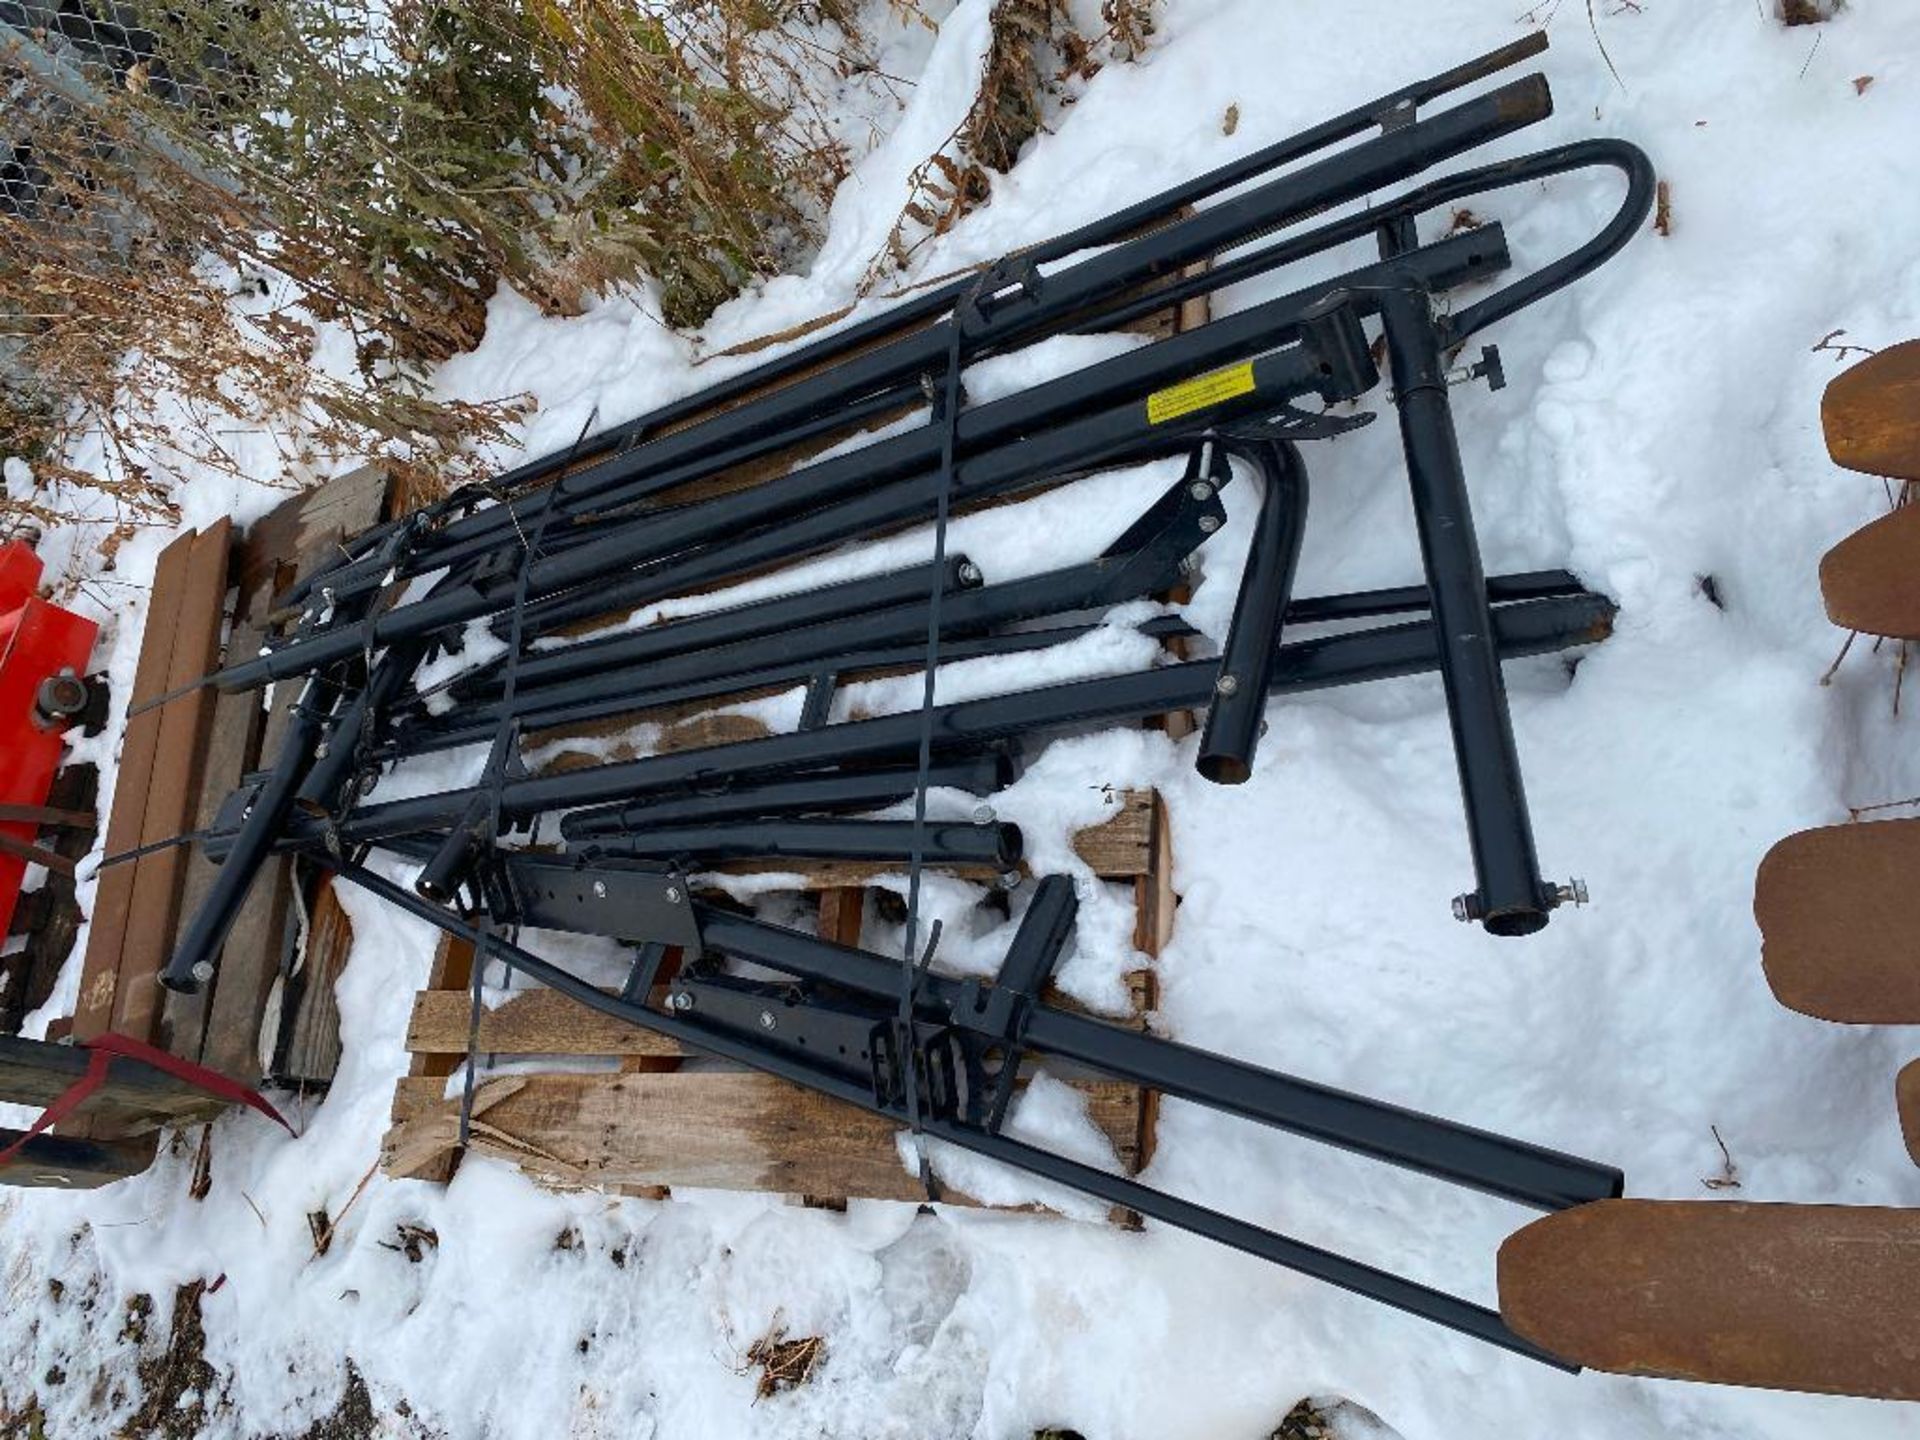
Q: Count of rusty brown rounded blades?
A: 5